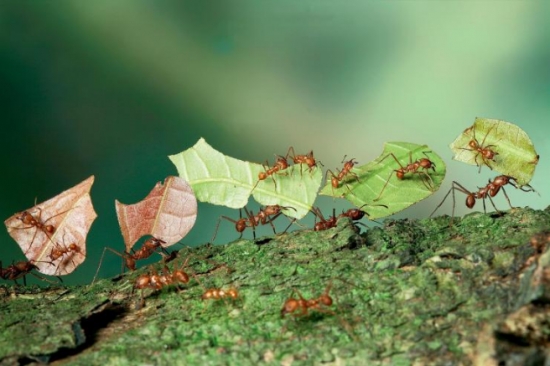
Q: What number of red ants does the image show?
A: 15